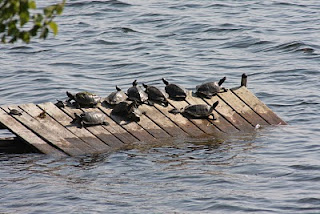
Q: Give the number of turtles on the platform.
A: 11